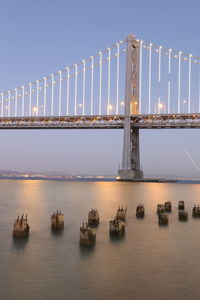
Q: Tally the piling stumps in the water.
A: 13